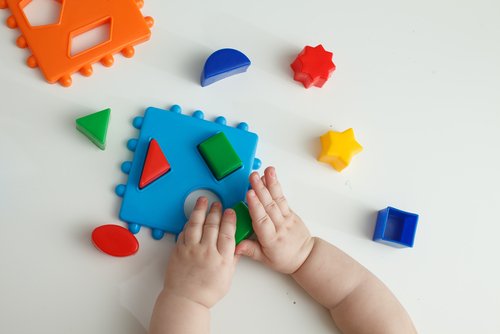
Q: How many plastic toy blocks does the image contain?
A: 9